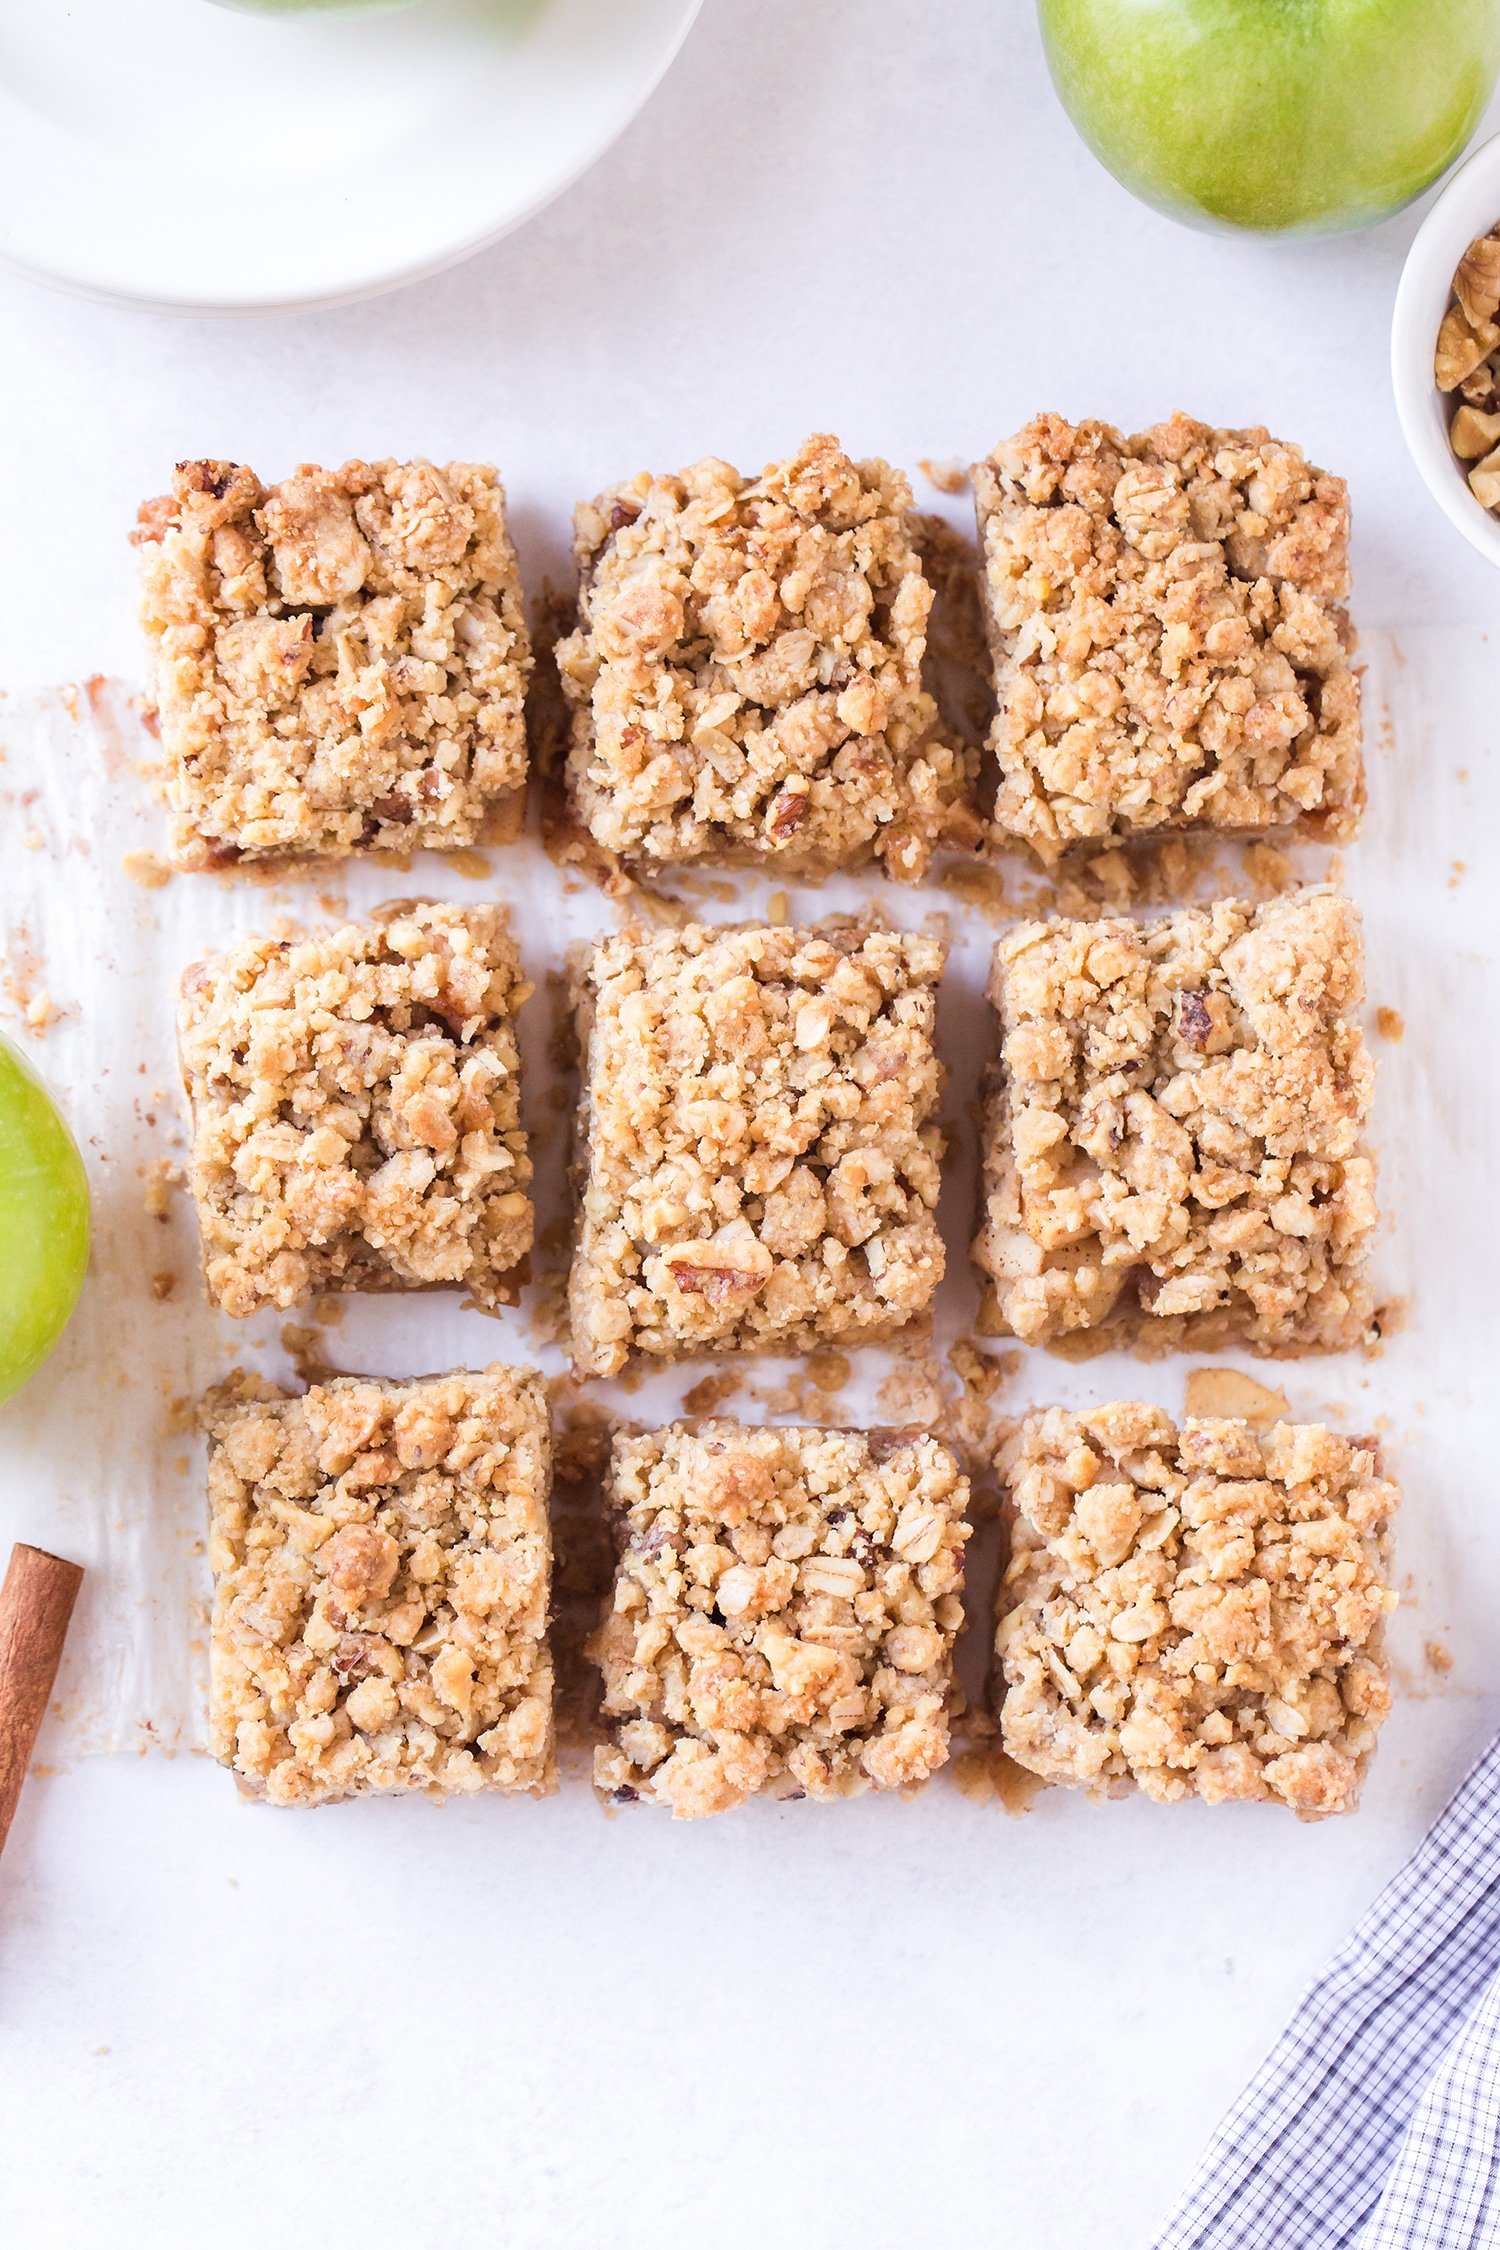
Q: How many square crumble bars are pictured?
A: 9